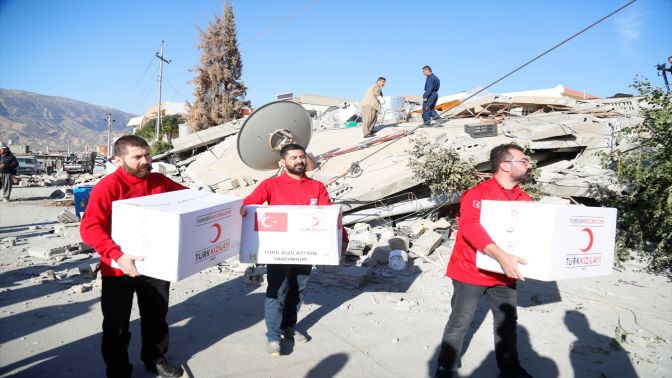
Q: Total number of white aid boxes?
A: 3